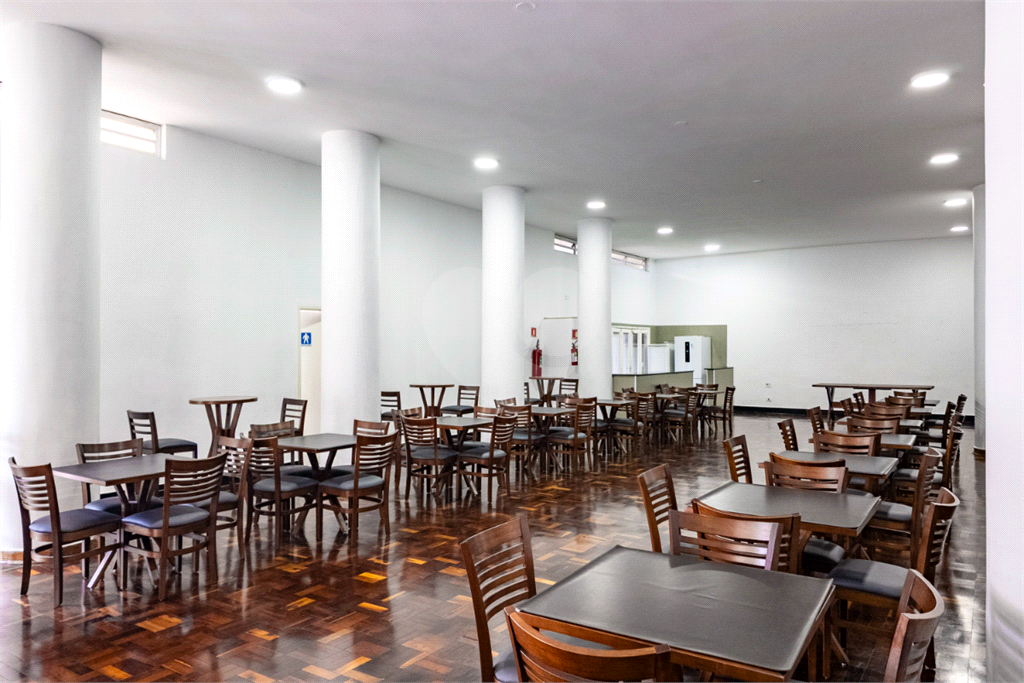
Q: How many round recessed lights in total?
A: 9